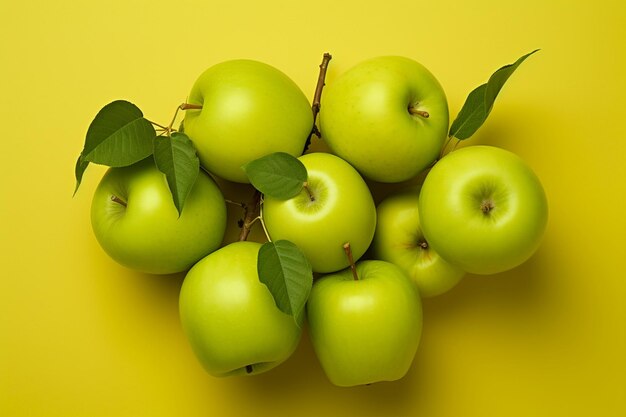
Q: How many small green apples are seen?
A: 8